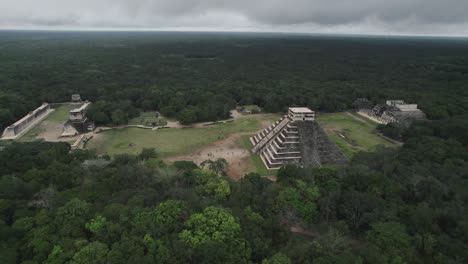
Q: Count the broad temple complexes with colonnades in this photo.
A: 1